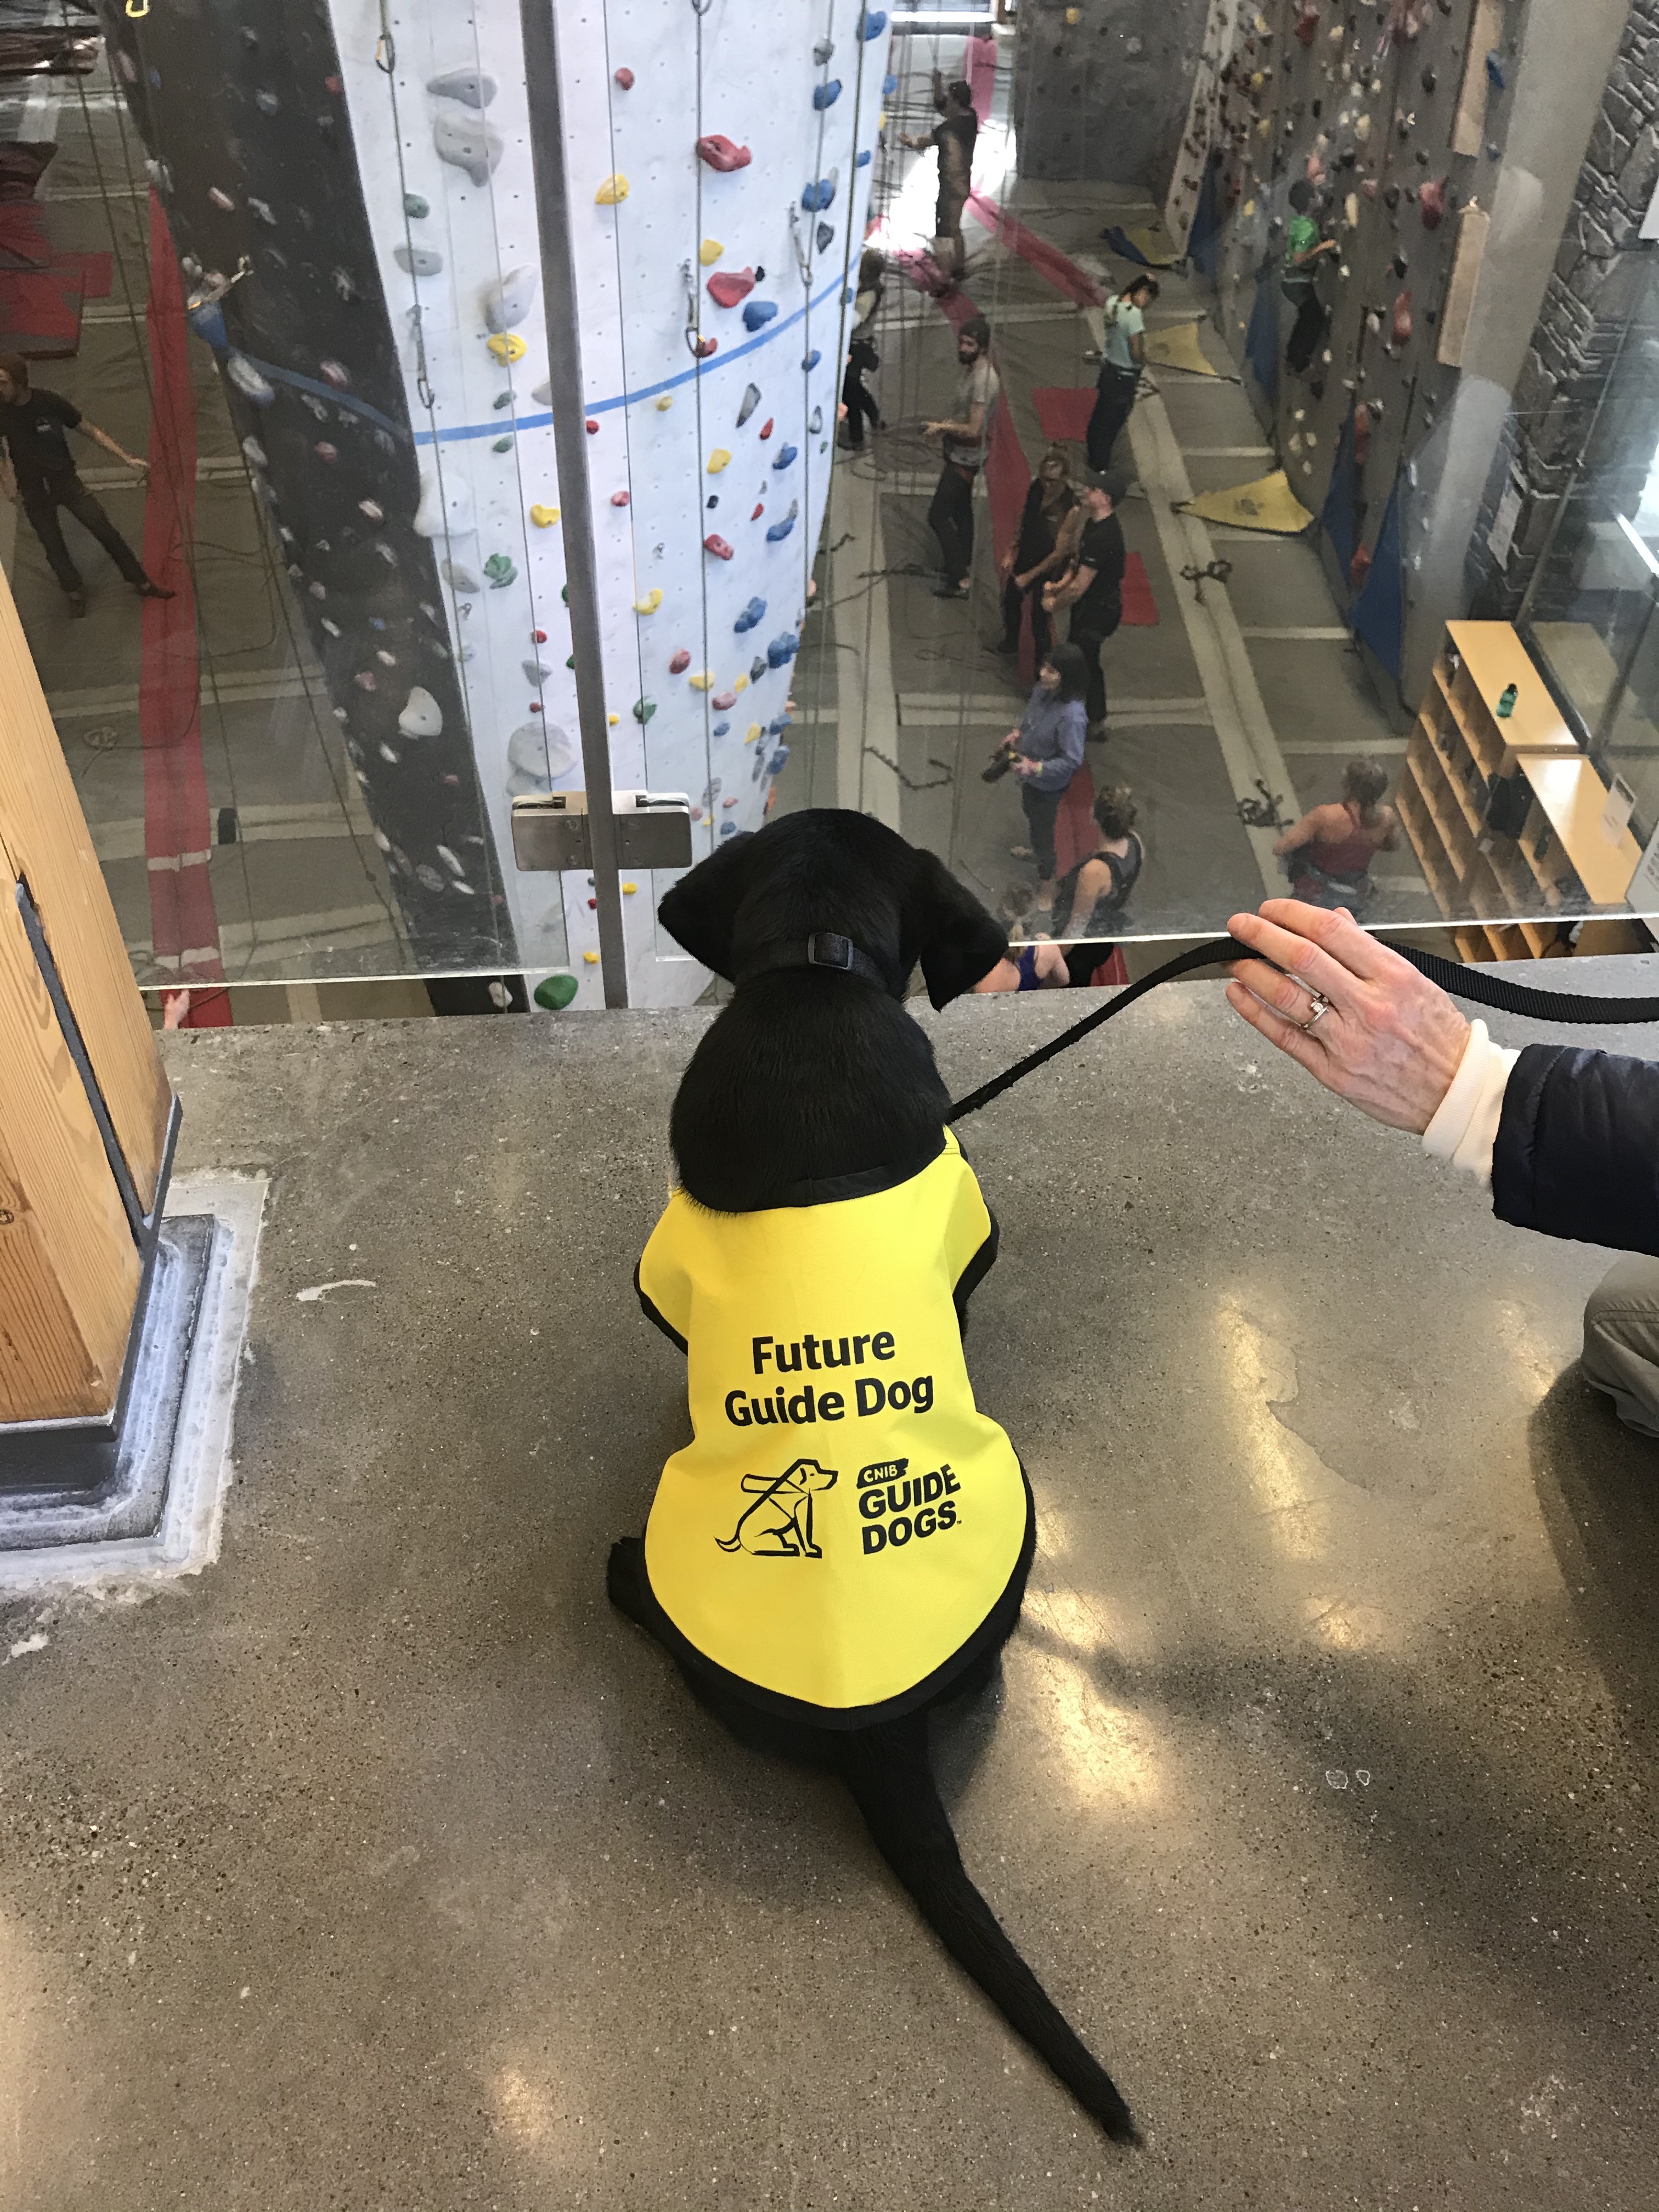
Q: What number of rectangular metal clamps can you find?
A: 2